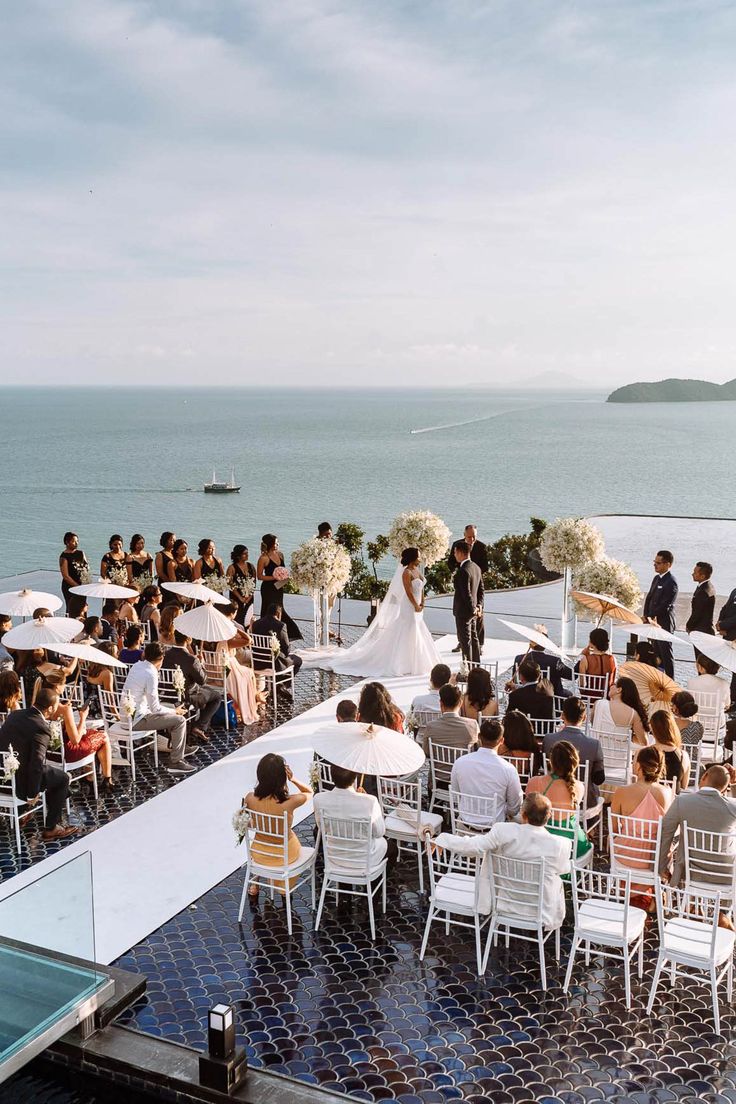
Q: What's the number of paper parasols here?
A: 12